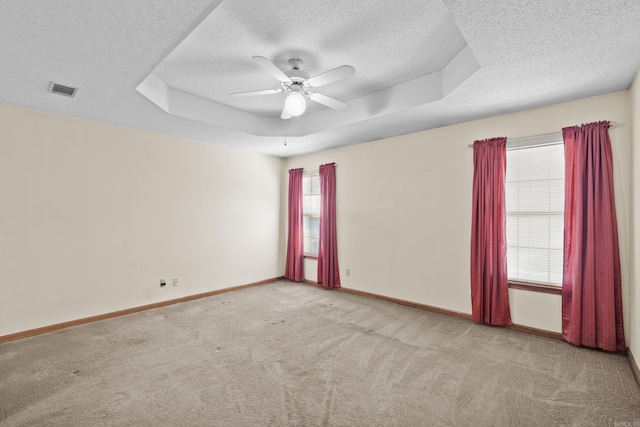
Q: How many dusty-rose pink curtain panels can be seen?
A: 4